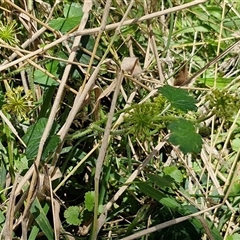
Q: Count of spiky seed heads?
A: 4